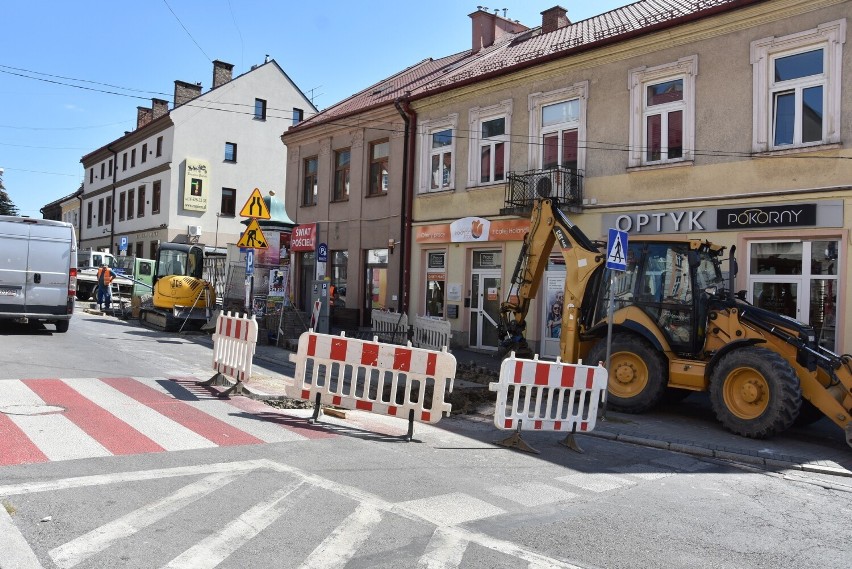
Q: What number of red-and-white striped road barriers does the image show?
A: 3